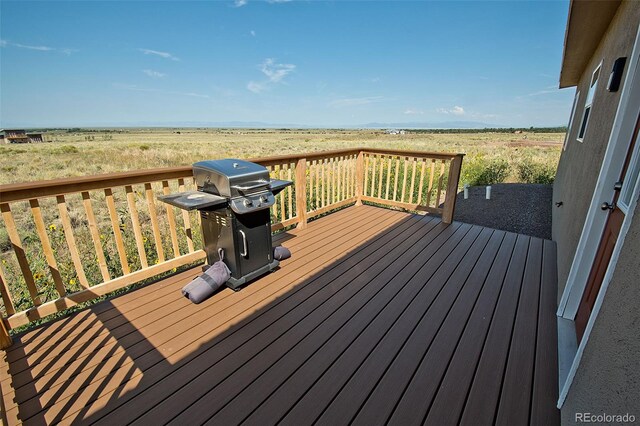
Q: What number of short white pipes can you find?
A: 2